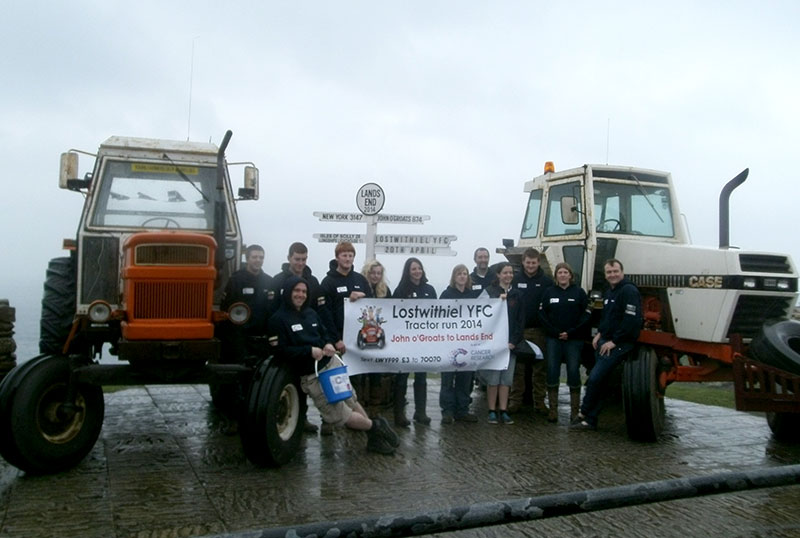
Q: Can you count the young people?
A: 12